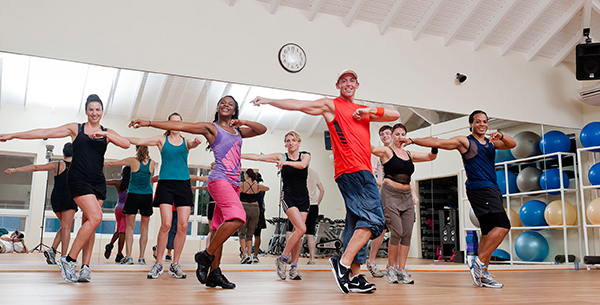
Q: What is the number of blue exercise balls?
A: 8